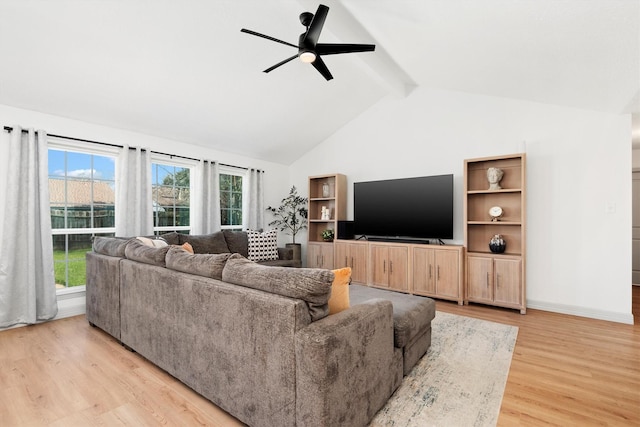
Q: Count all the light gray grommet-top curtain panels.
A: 4